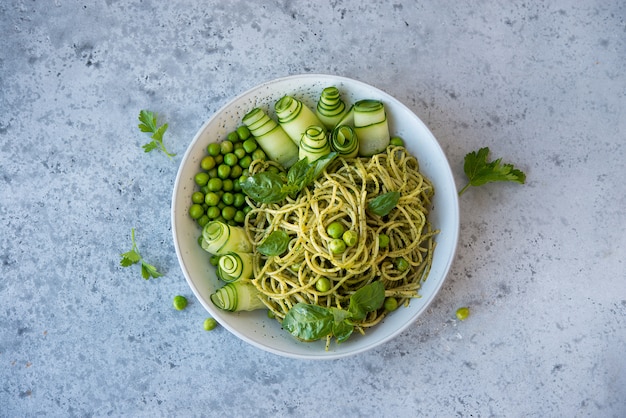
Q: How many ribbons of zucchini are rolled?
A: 9